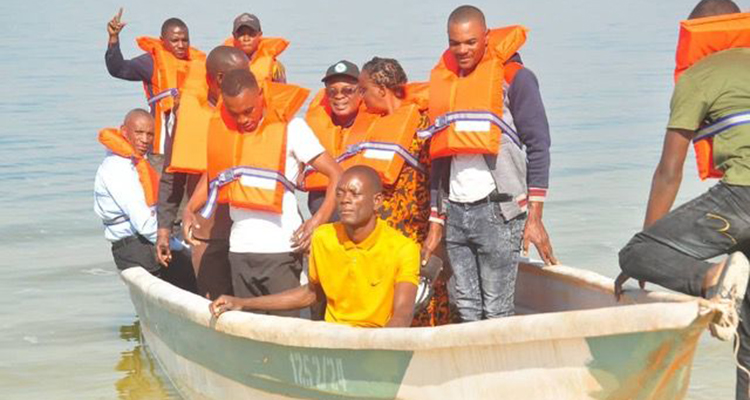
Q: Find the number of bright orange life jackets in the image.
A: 9